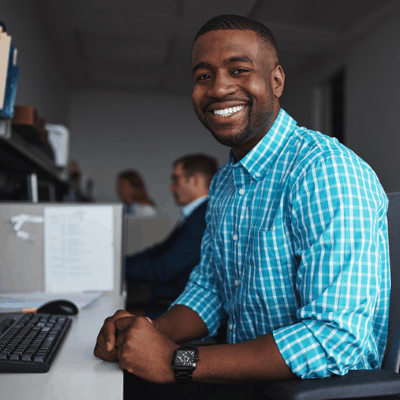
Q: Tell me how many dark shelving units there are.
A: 1